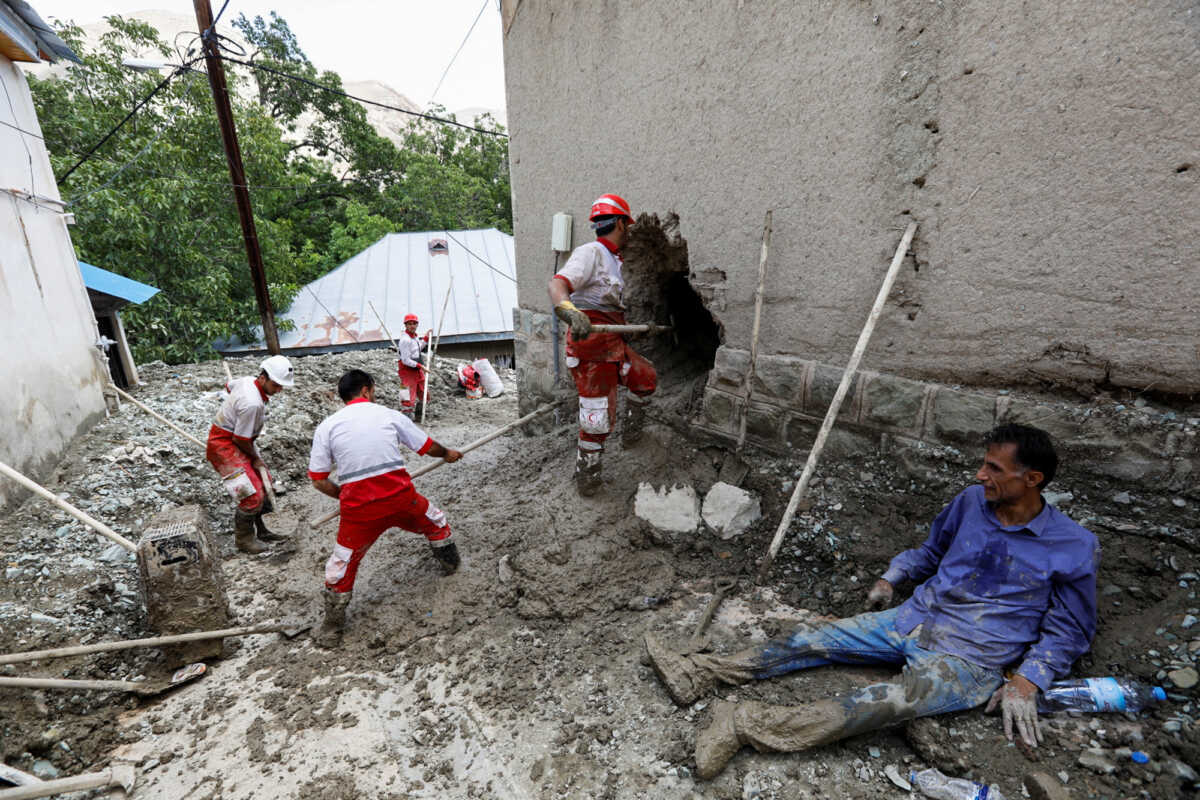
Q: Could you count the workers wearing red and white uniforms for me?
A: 4